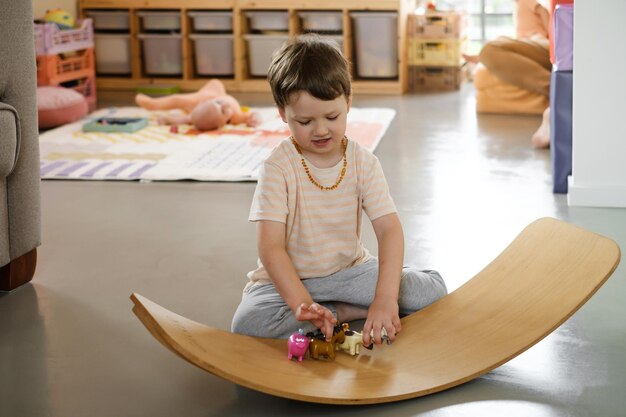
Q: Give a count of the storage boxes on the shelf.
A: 11